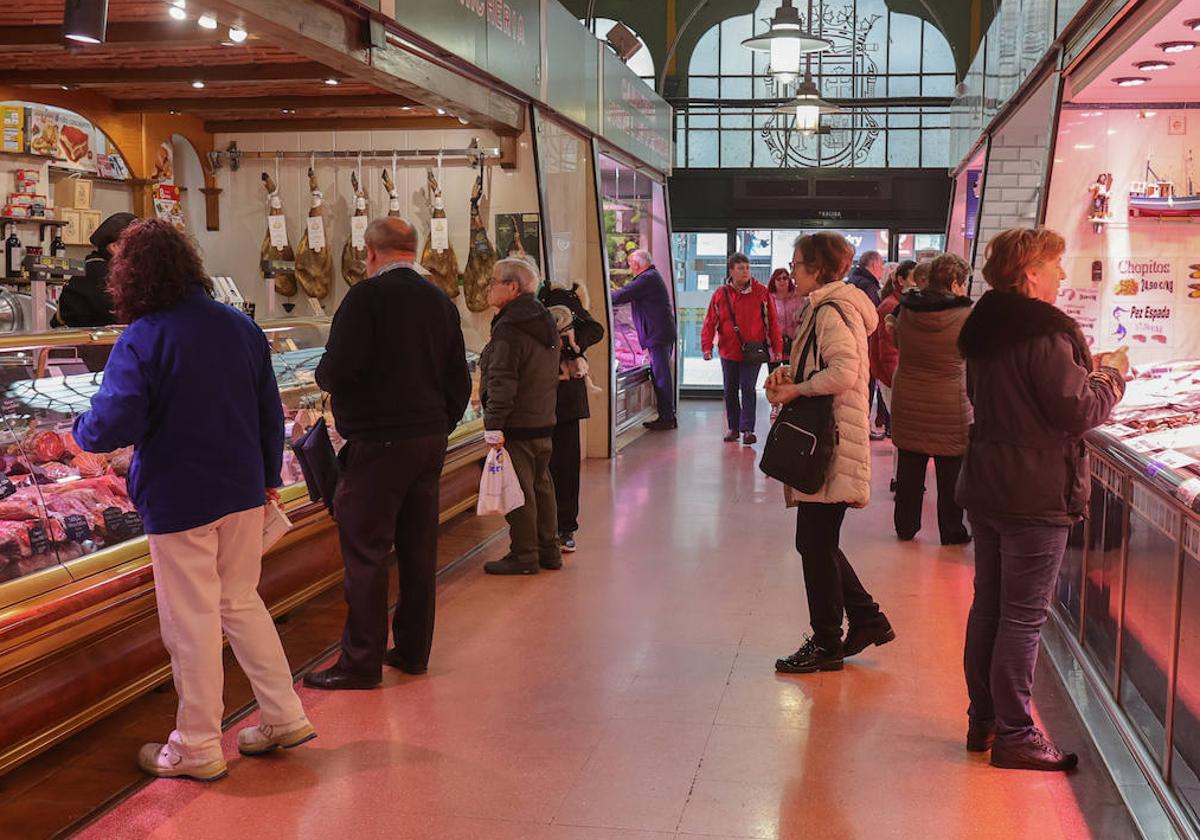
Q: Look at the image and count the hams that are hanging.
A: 6